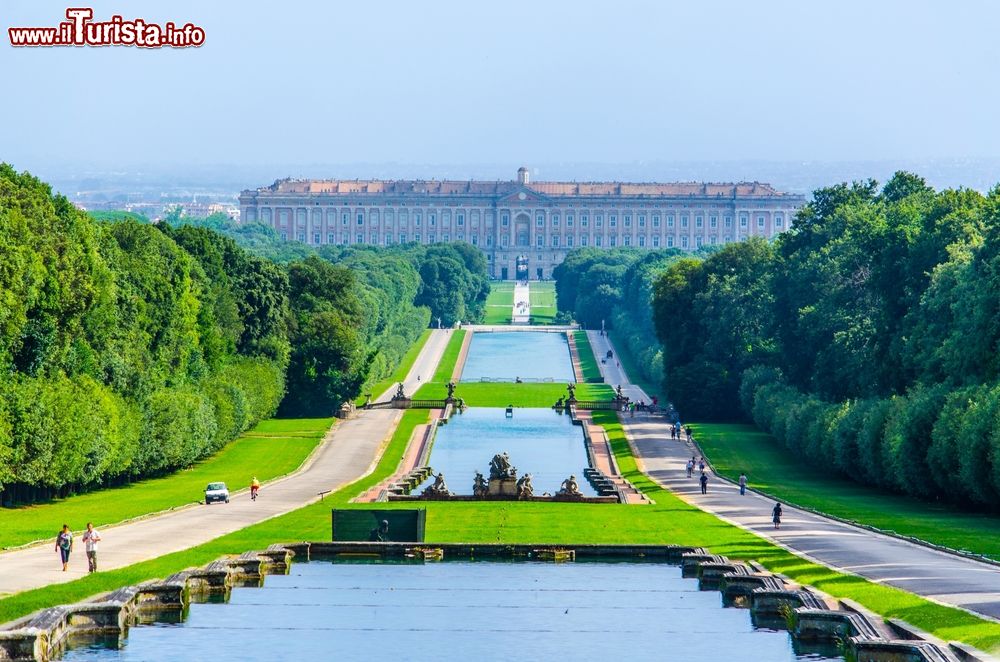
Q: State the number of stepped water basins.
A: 3